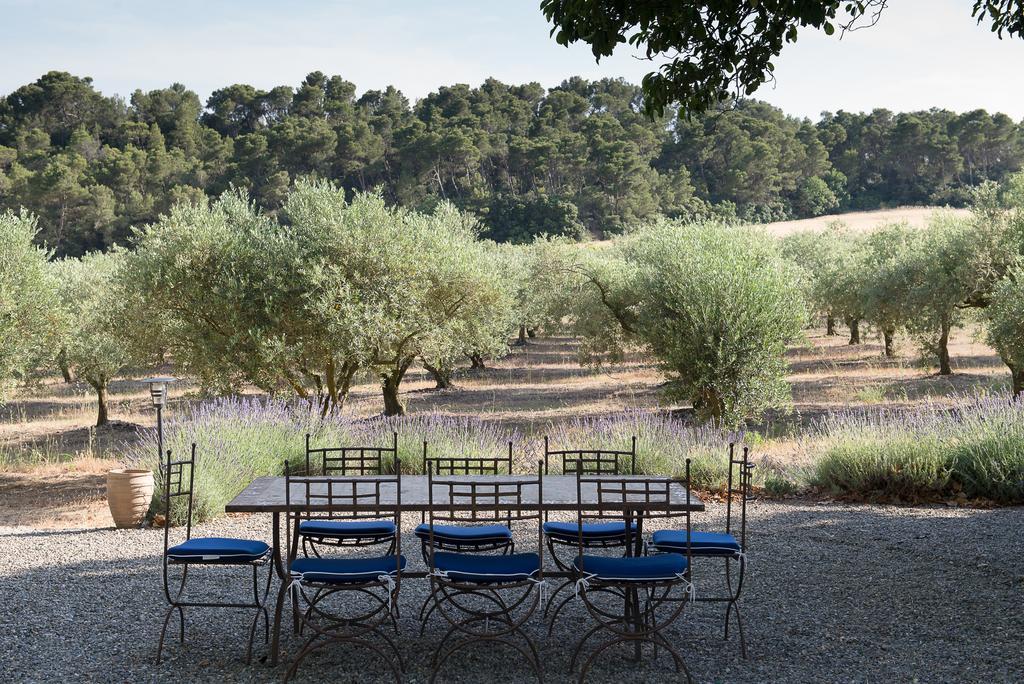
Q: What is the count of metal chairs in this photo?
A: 8